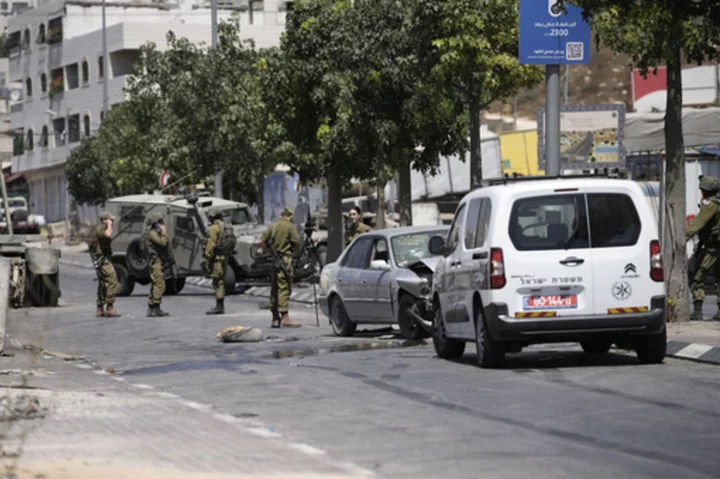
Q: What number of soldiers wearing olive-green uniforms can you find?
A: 6